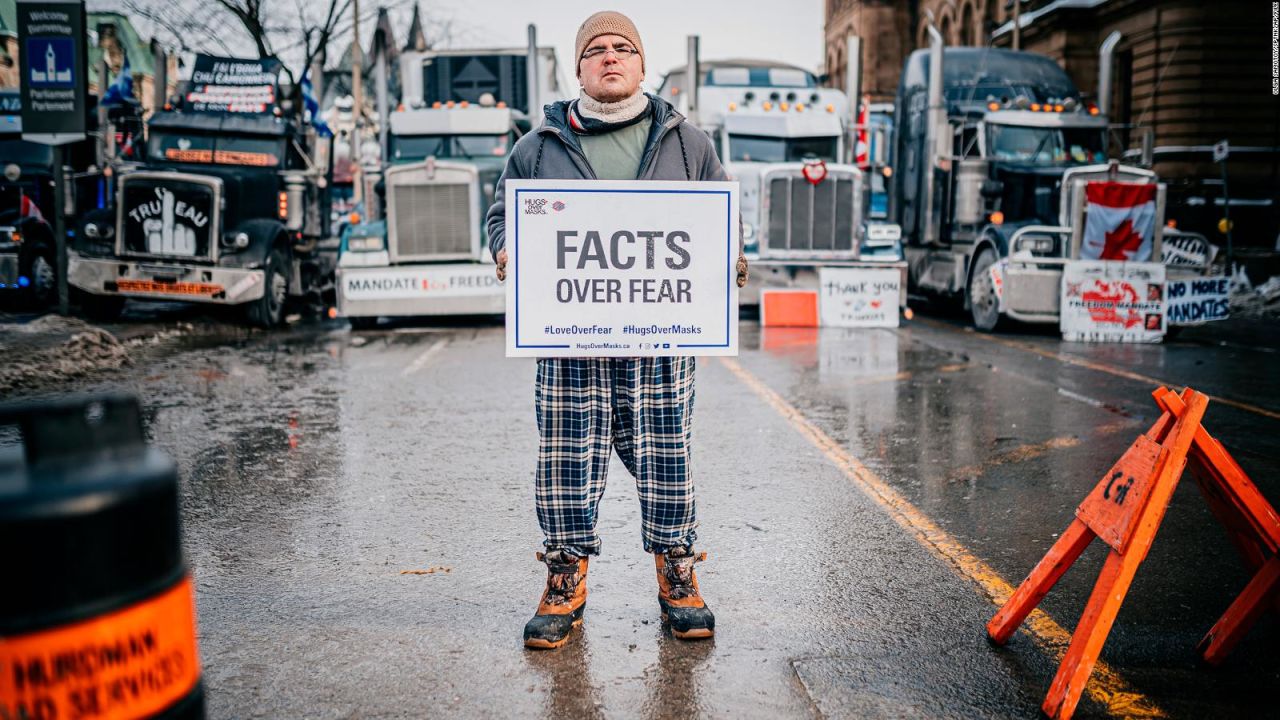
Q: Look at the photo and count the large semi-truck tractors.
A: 5